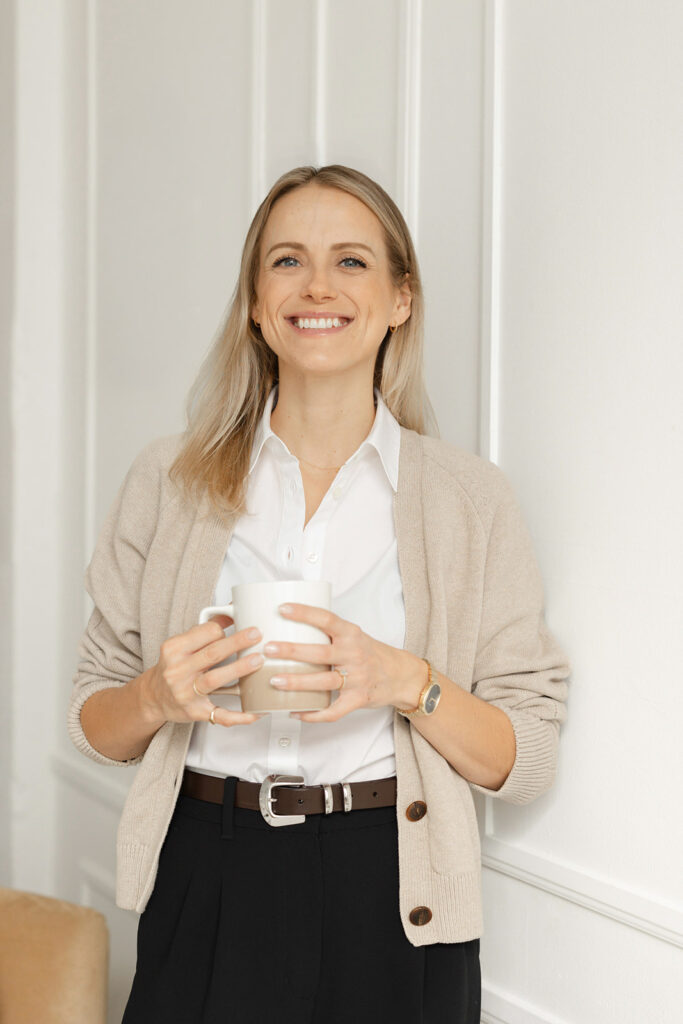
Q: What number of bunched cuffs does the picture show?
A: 2